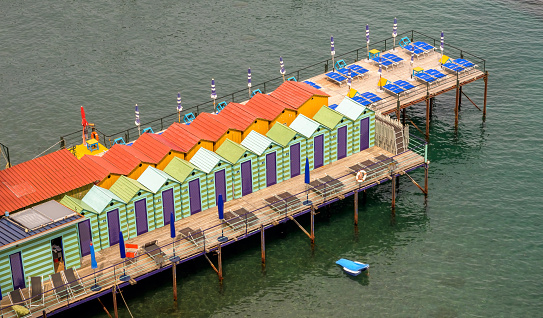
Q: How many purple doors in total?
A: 13